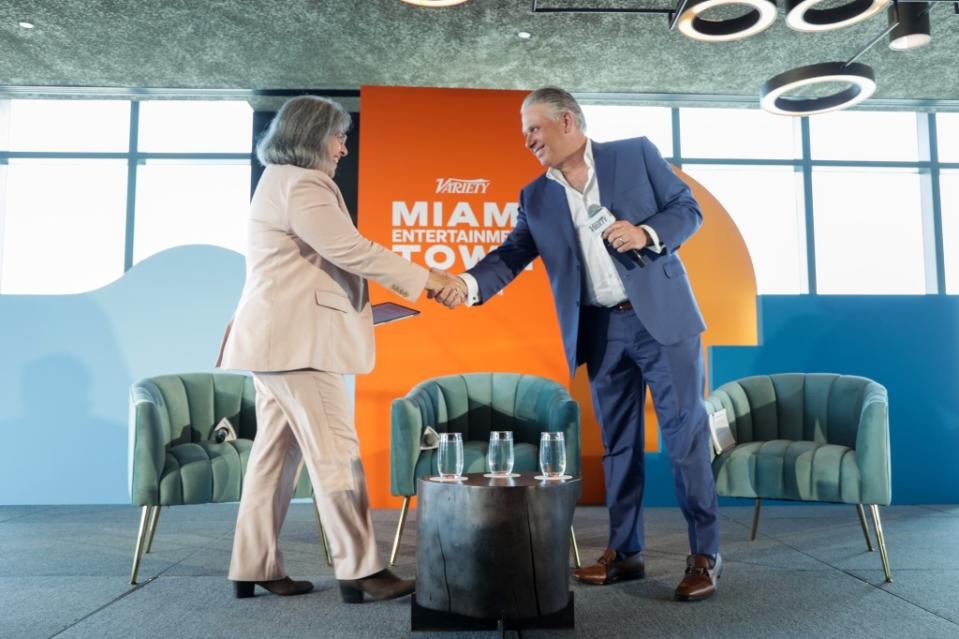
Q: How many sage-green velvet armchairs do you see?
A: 3